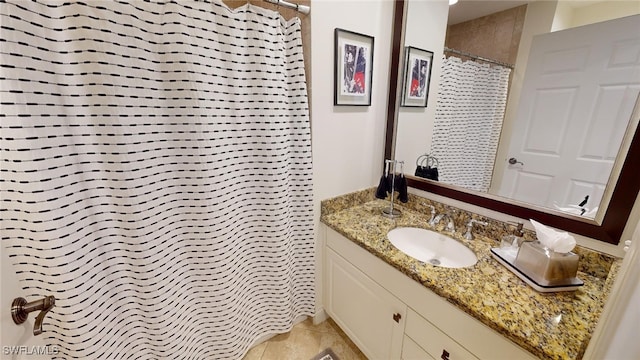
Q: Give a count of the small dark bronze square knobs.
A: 2